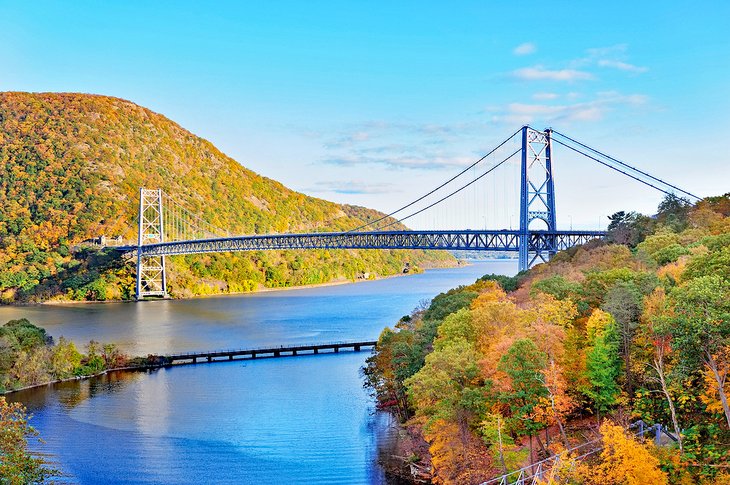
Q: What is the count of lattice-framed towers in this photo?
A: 2